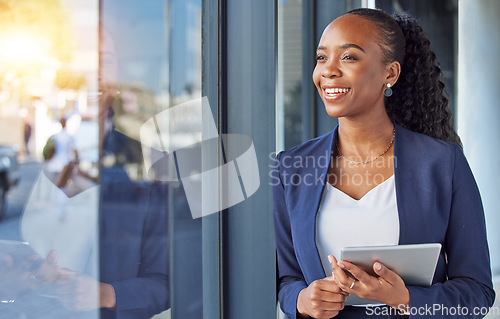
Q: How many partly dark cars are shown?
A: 1